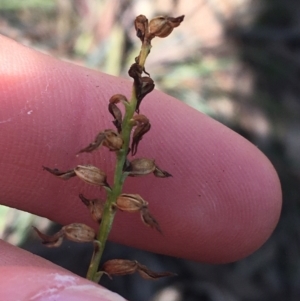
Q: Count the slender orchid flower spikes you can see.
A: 1